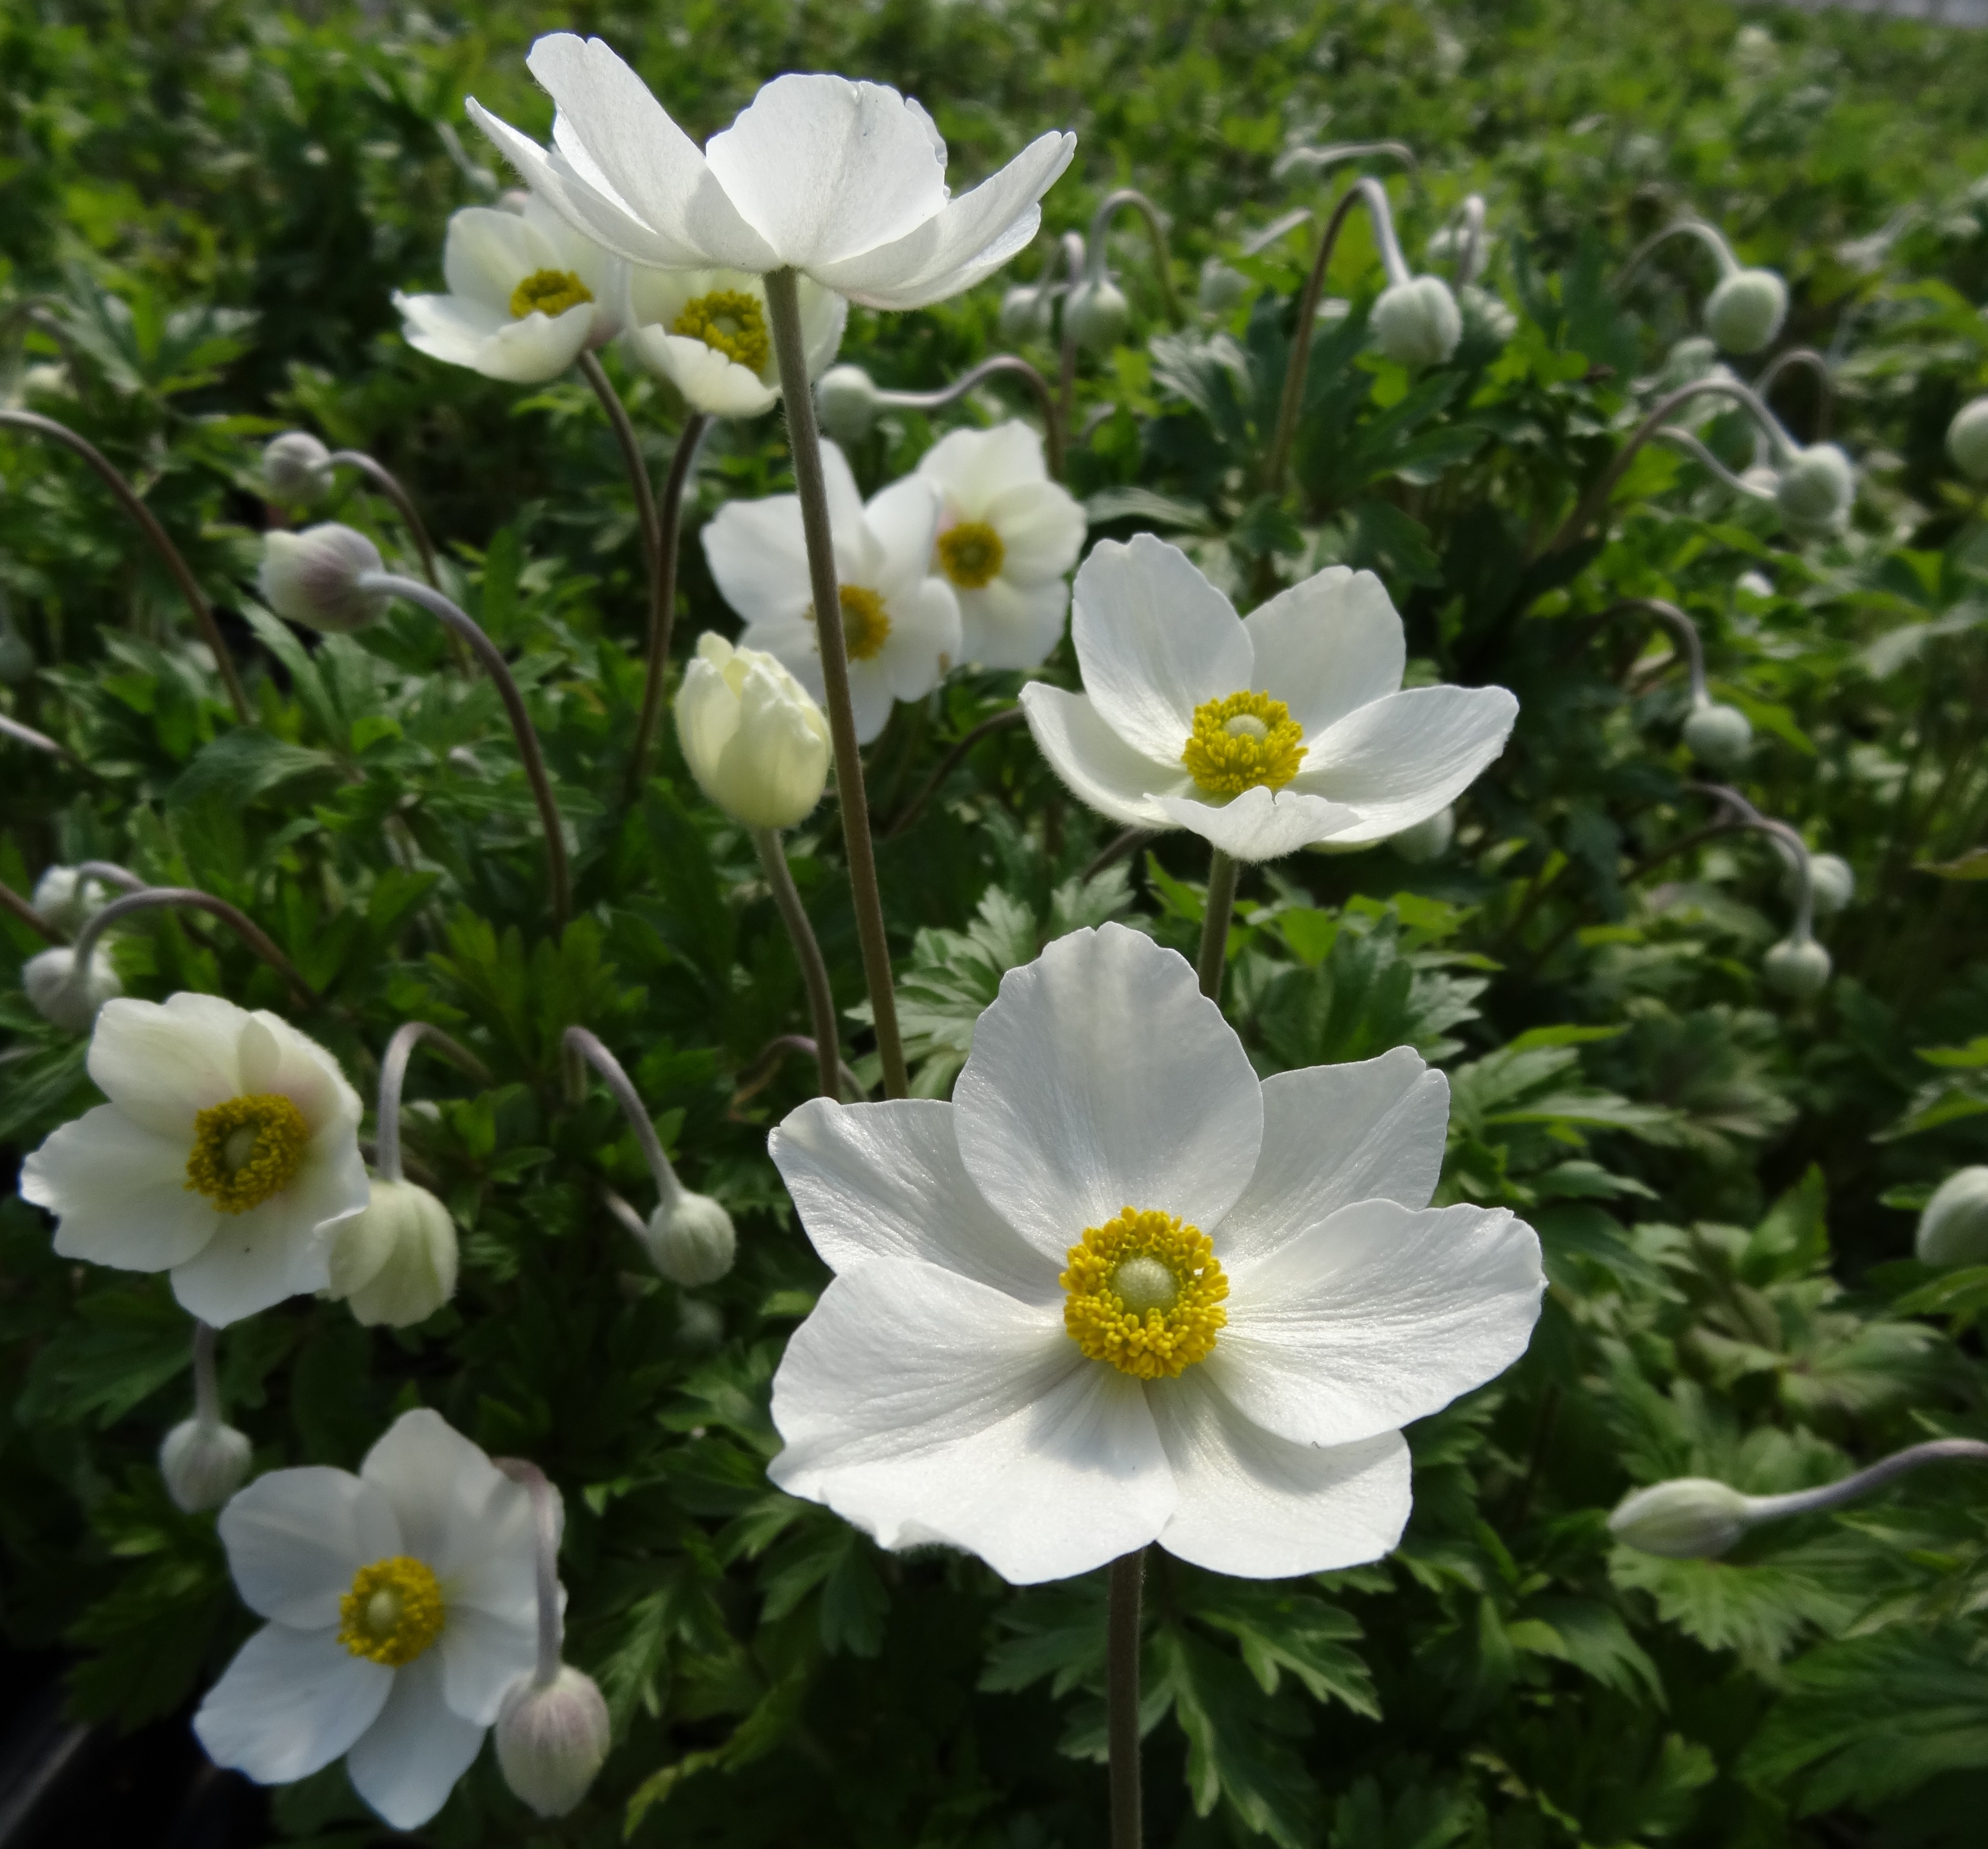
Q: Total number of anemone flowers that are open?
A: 9